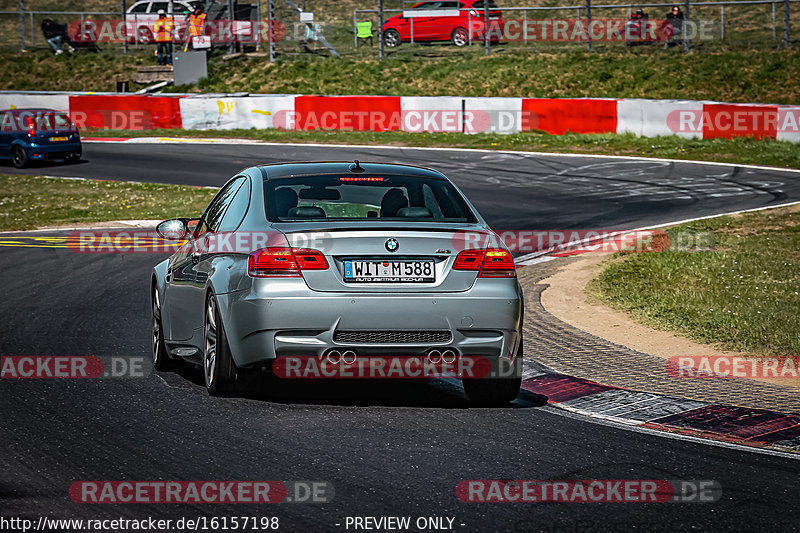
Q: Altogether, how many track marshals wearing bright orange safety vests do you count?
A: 2